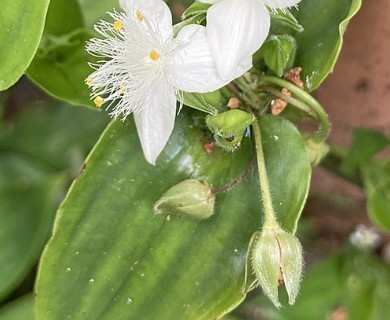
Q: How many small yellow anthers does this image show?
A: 6